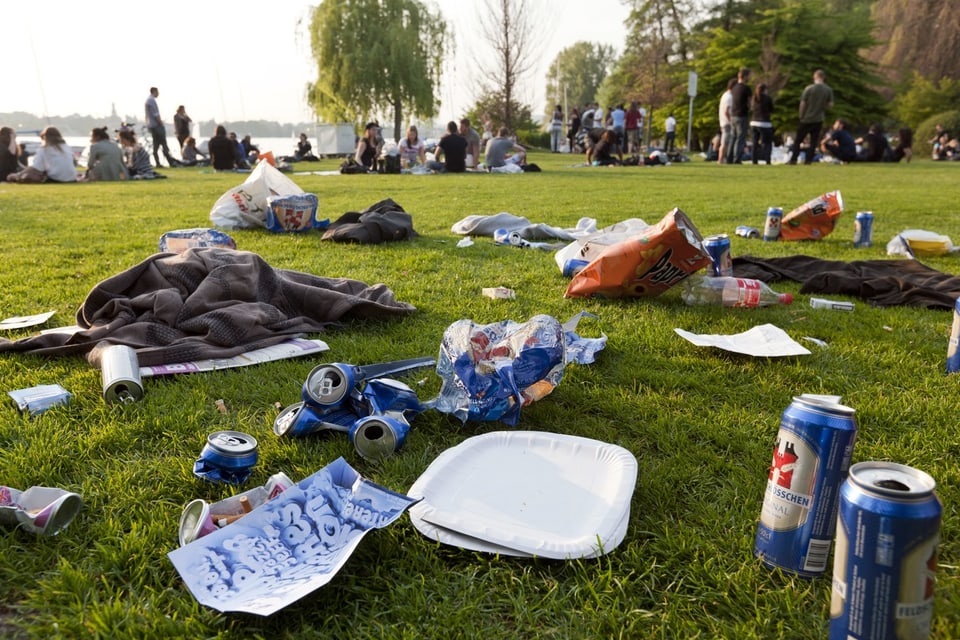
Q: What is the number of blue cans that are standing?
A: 6